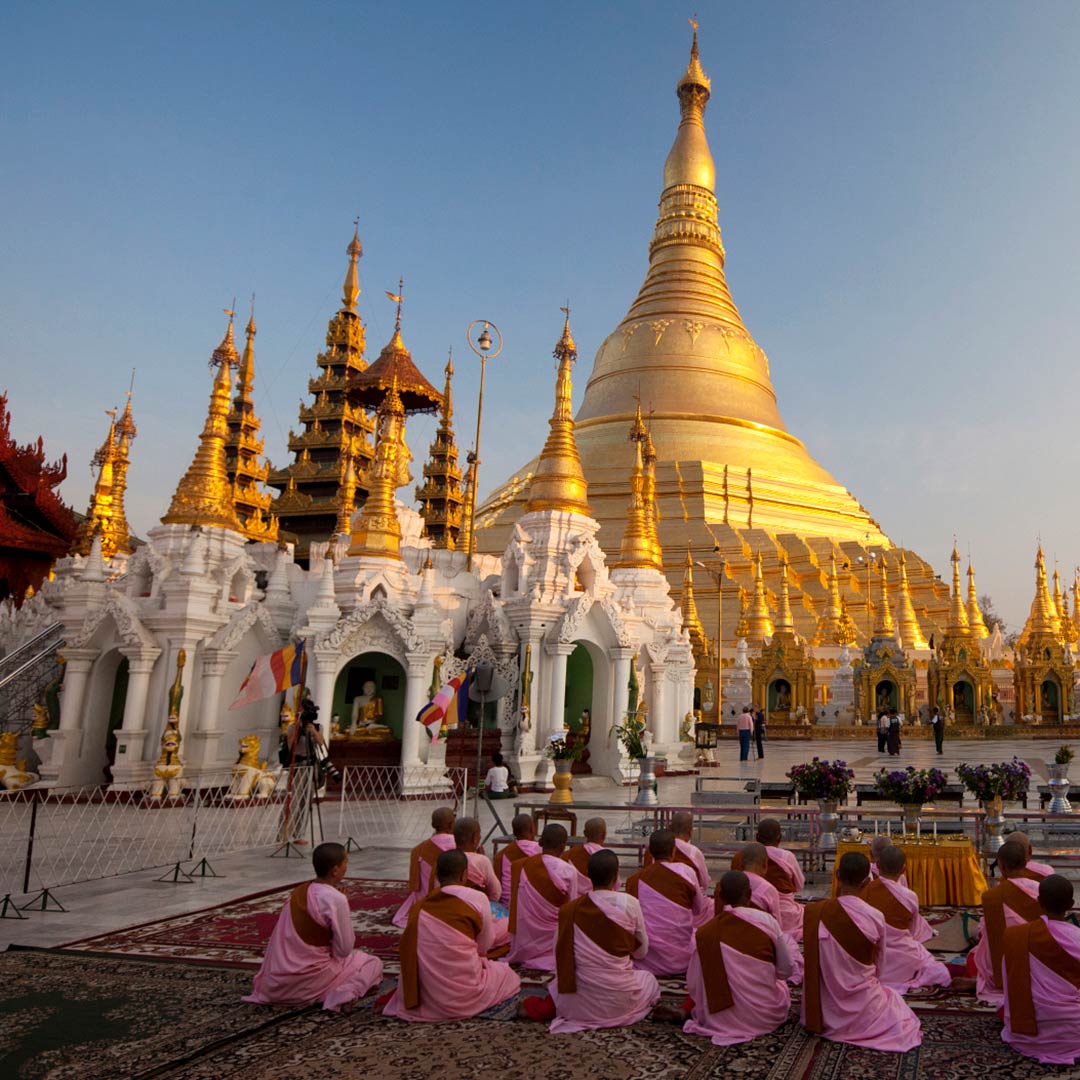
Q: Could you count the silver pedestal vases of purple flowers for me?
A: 3